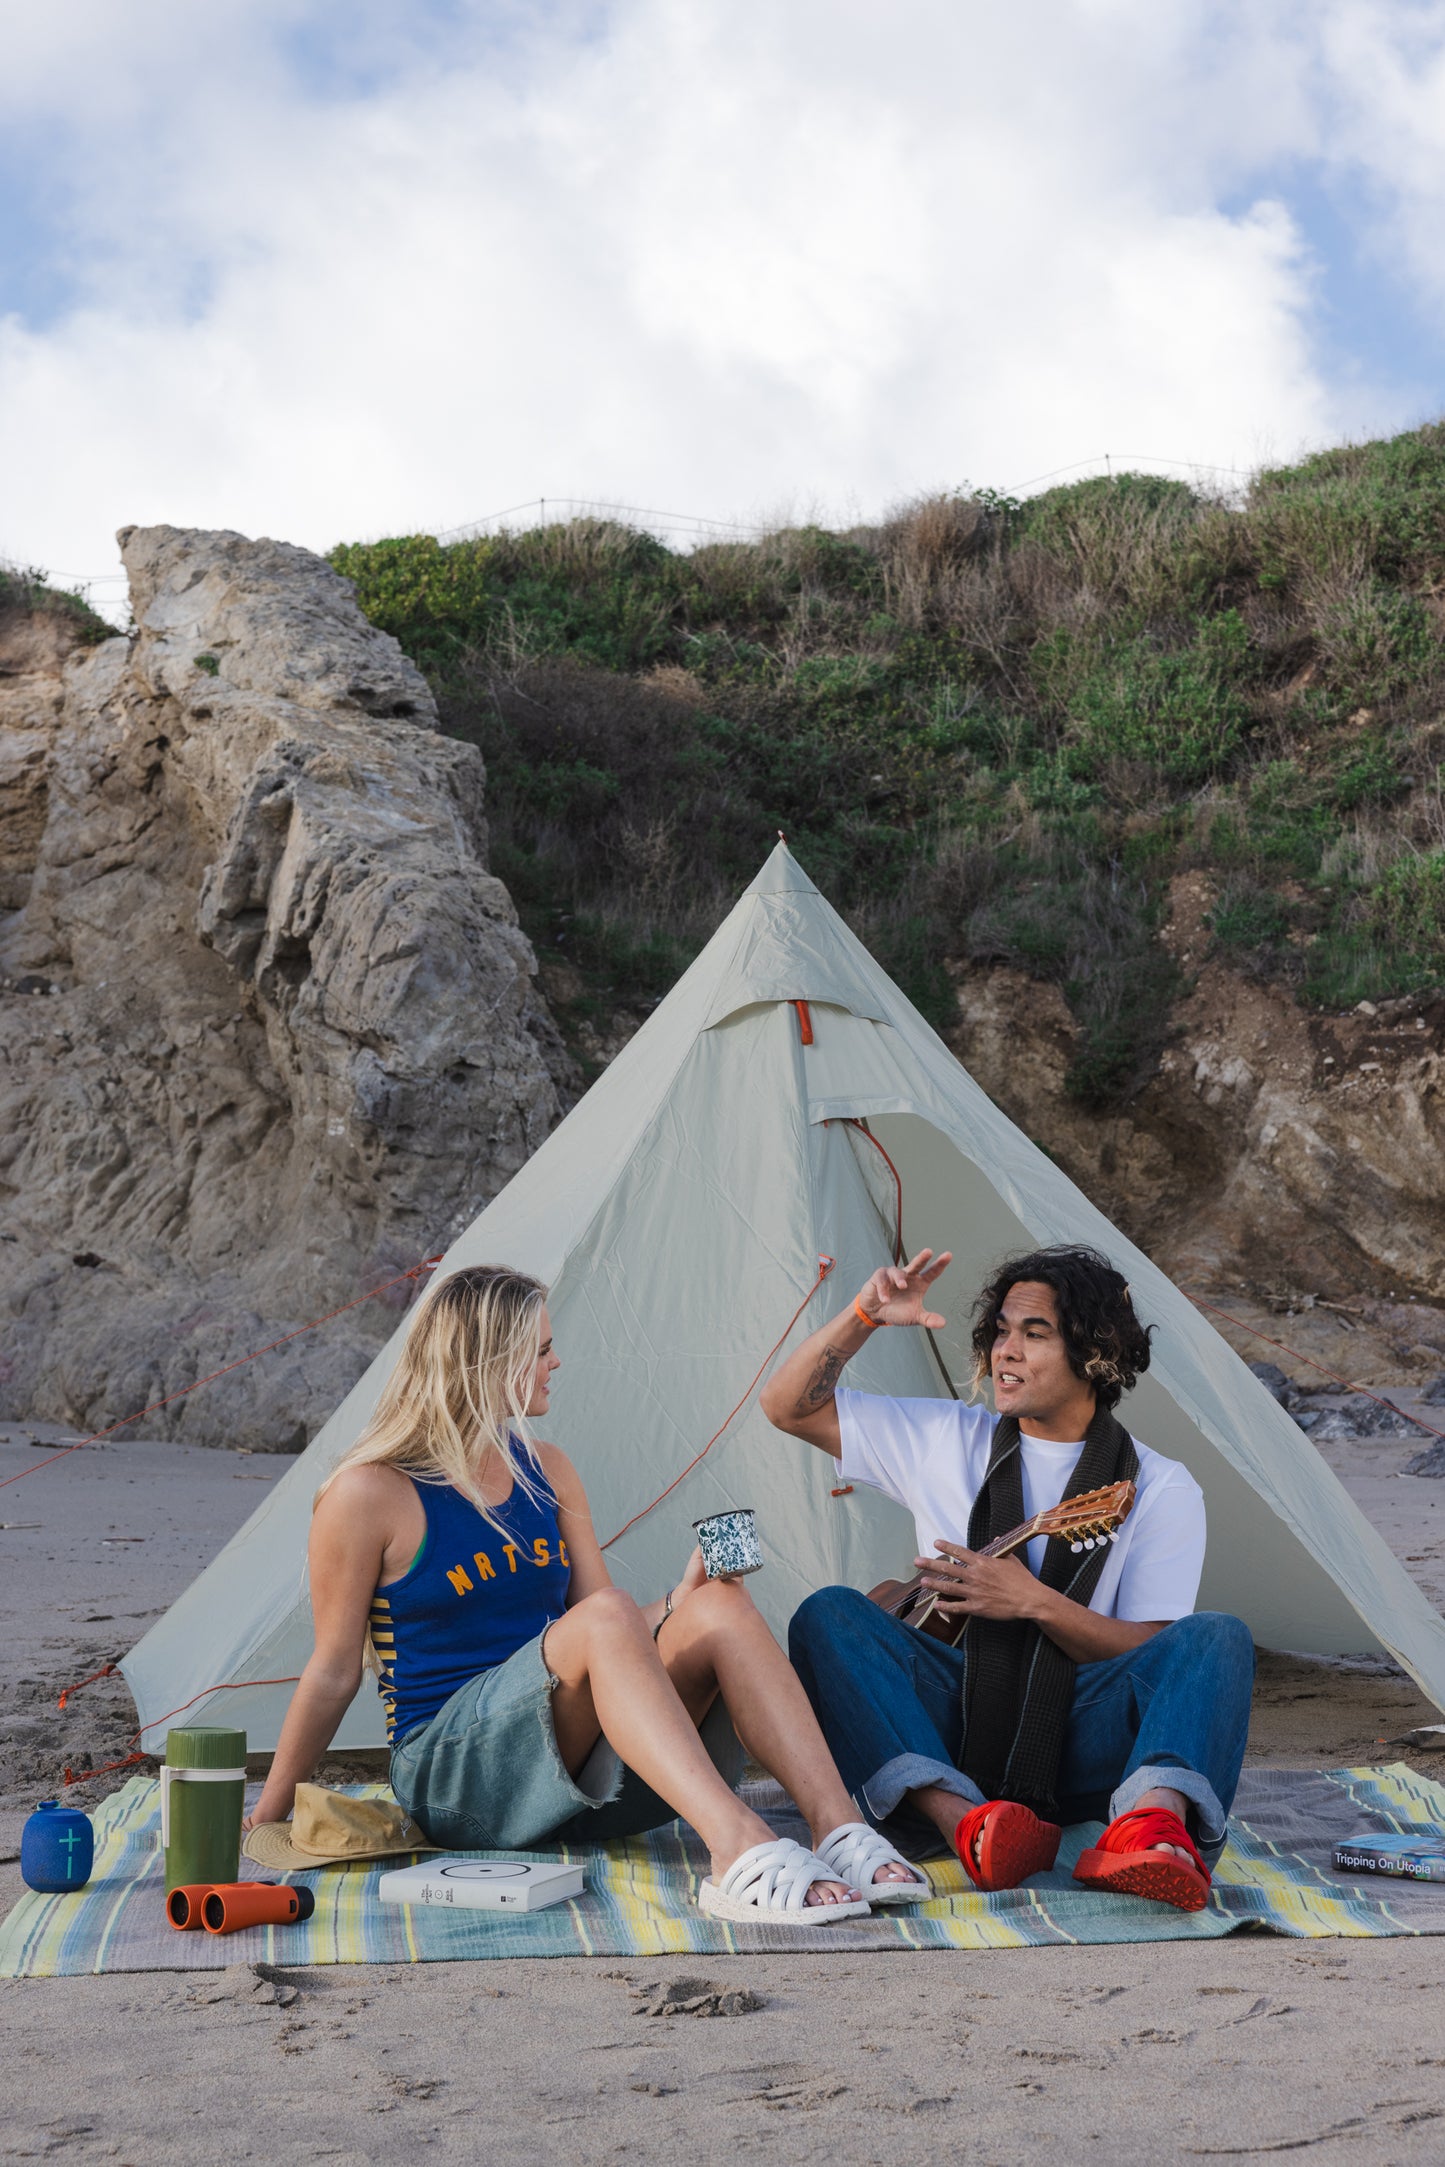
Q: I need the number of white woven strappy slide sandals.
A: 2